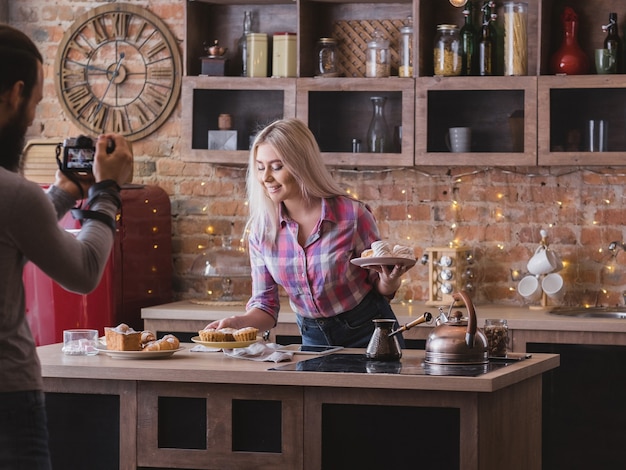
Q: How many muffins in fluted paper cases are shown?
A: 3